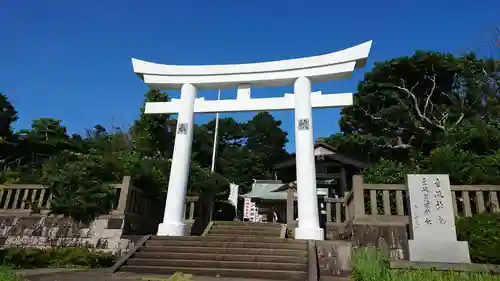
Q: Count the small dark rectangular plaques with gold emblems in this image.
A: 2